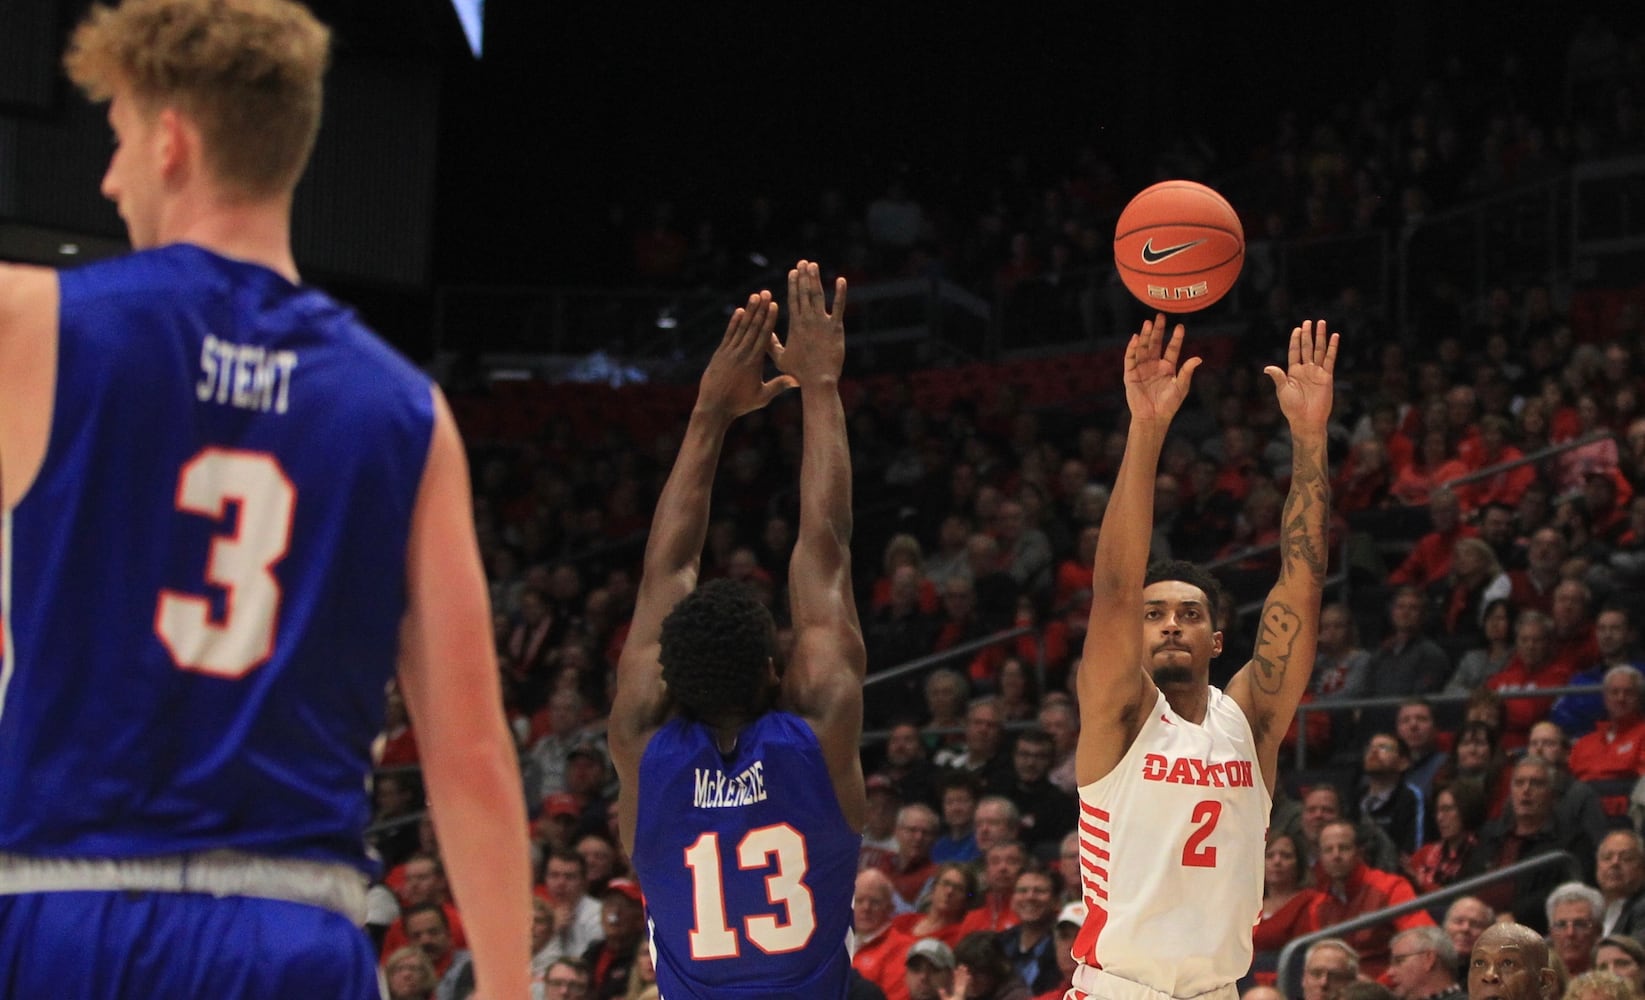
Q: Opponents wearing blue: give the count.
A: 2